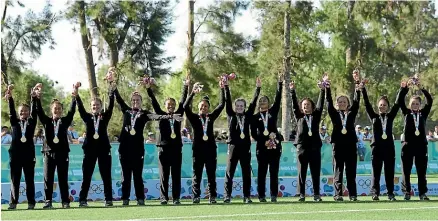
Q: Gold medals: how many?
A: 12